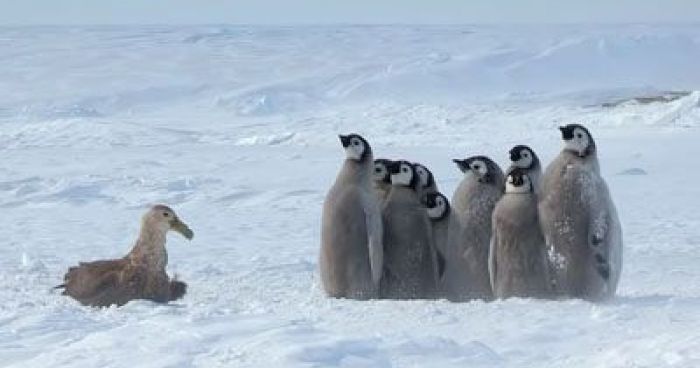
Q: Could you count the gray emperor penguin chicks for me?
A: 9